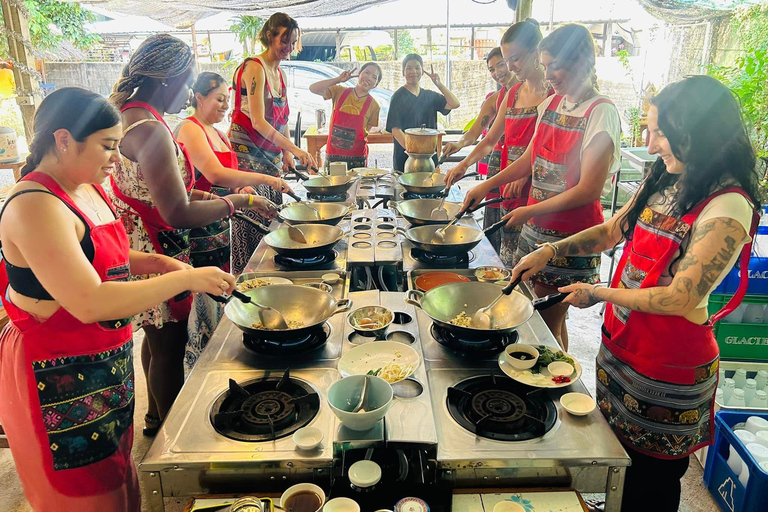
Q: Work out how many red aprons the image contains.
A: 9